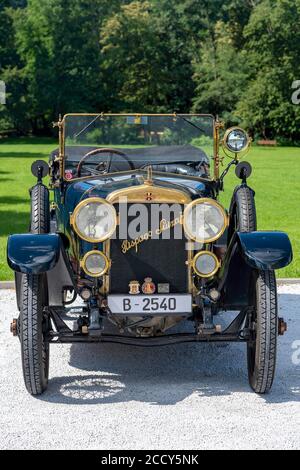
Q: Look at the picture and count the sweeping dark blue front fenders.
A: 2